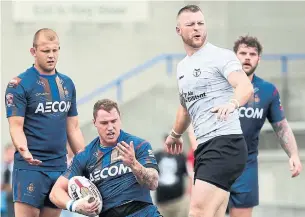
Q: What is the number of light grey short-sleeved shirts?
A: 1